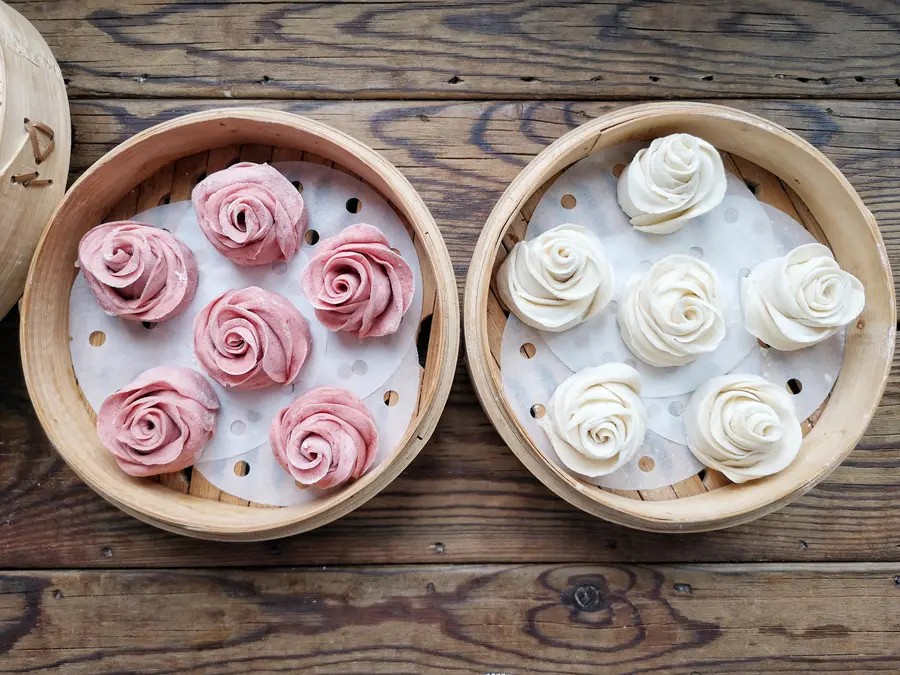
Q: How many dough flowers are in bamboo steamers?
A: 12